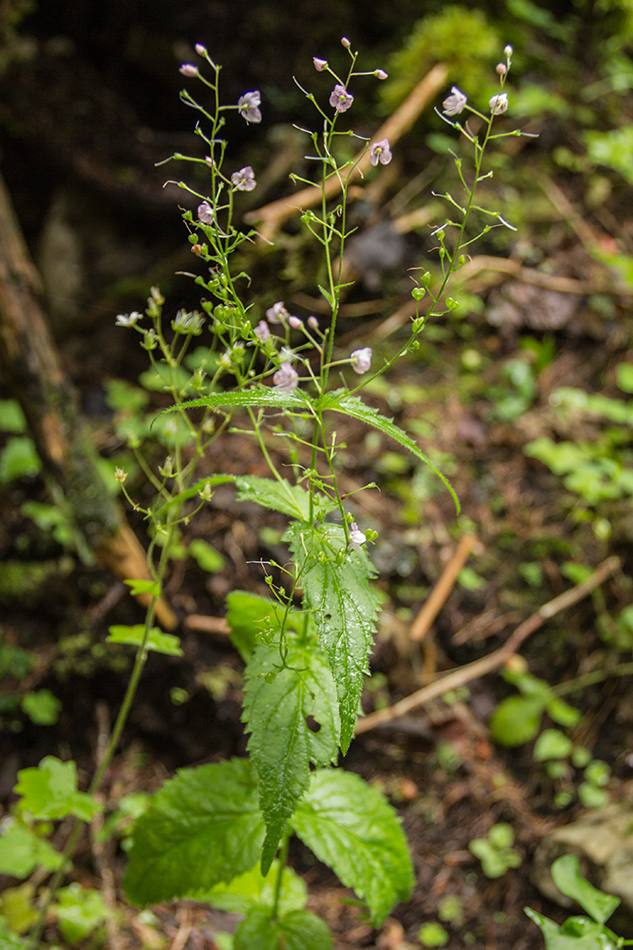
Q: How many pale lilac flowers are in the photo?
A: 12